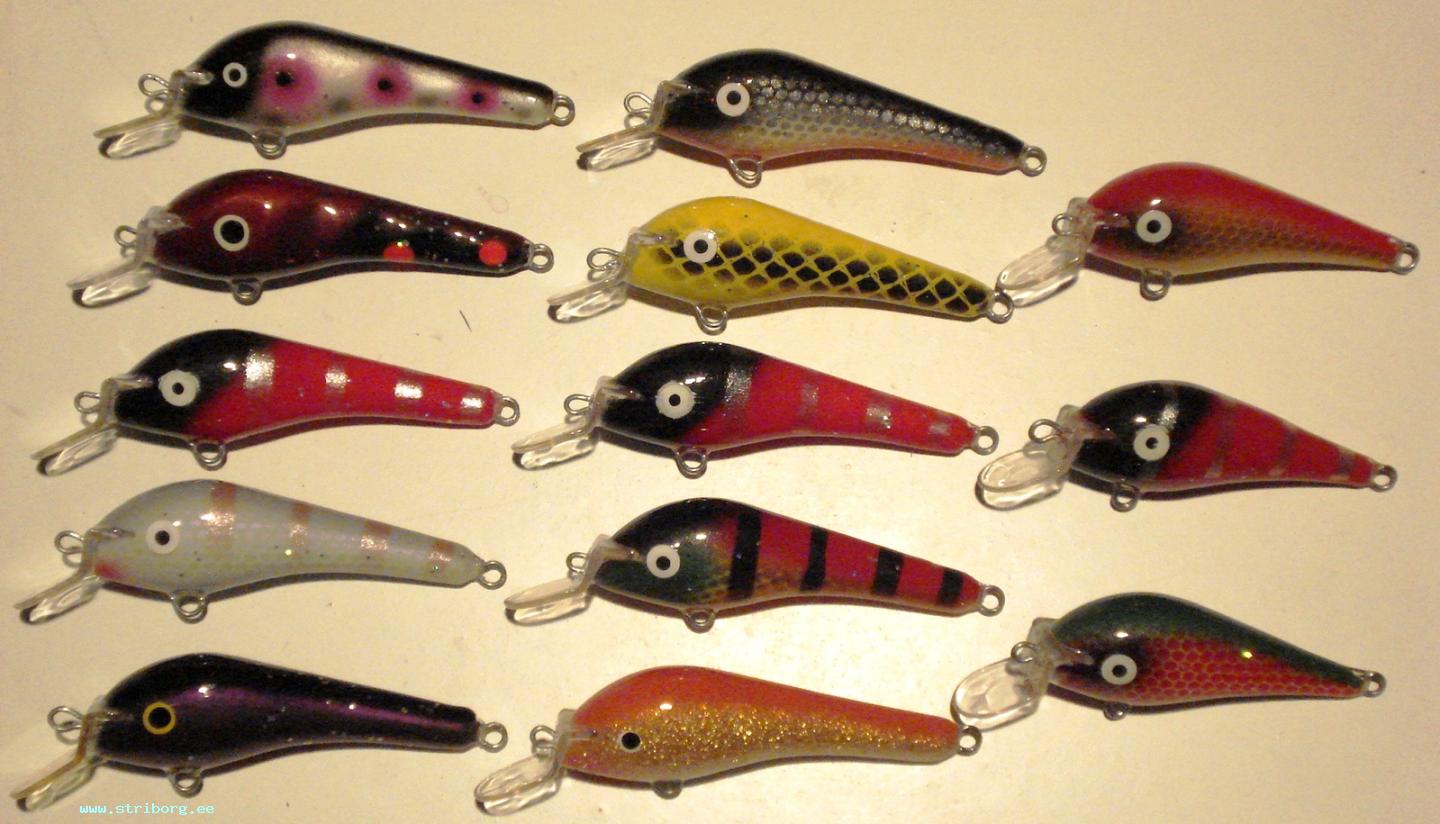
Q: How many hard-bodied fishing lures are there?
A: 13